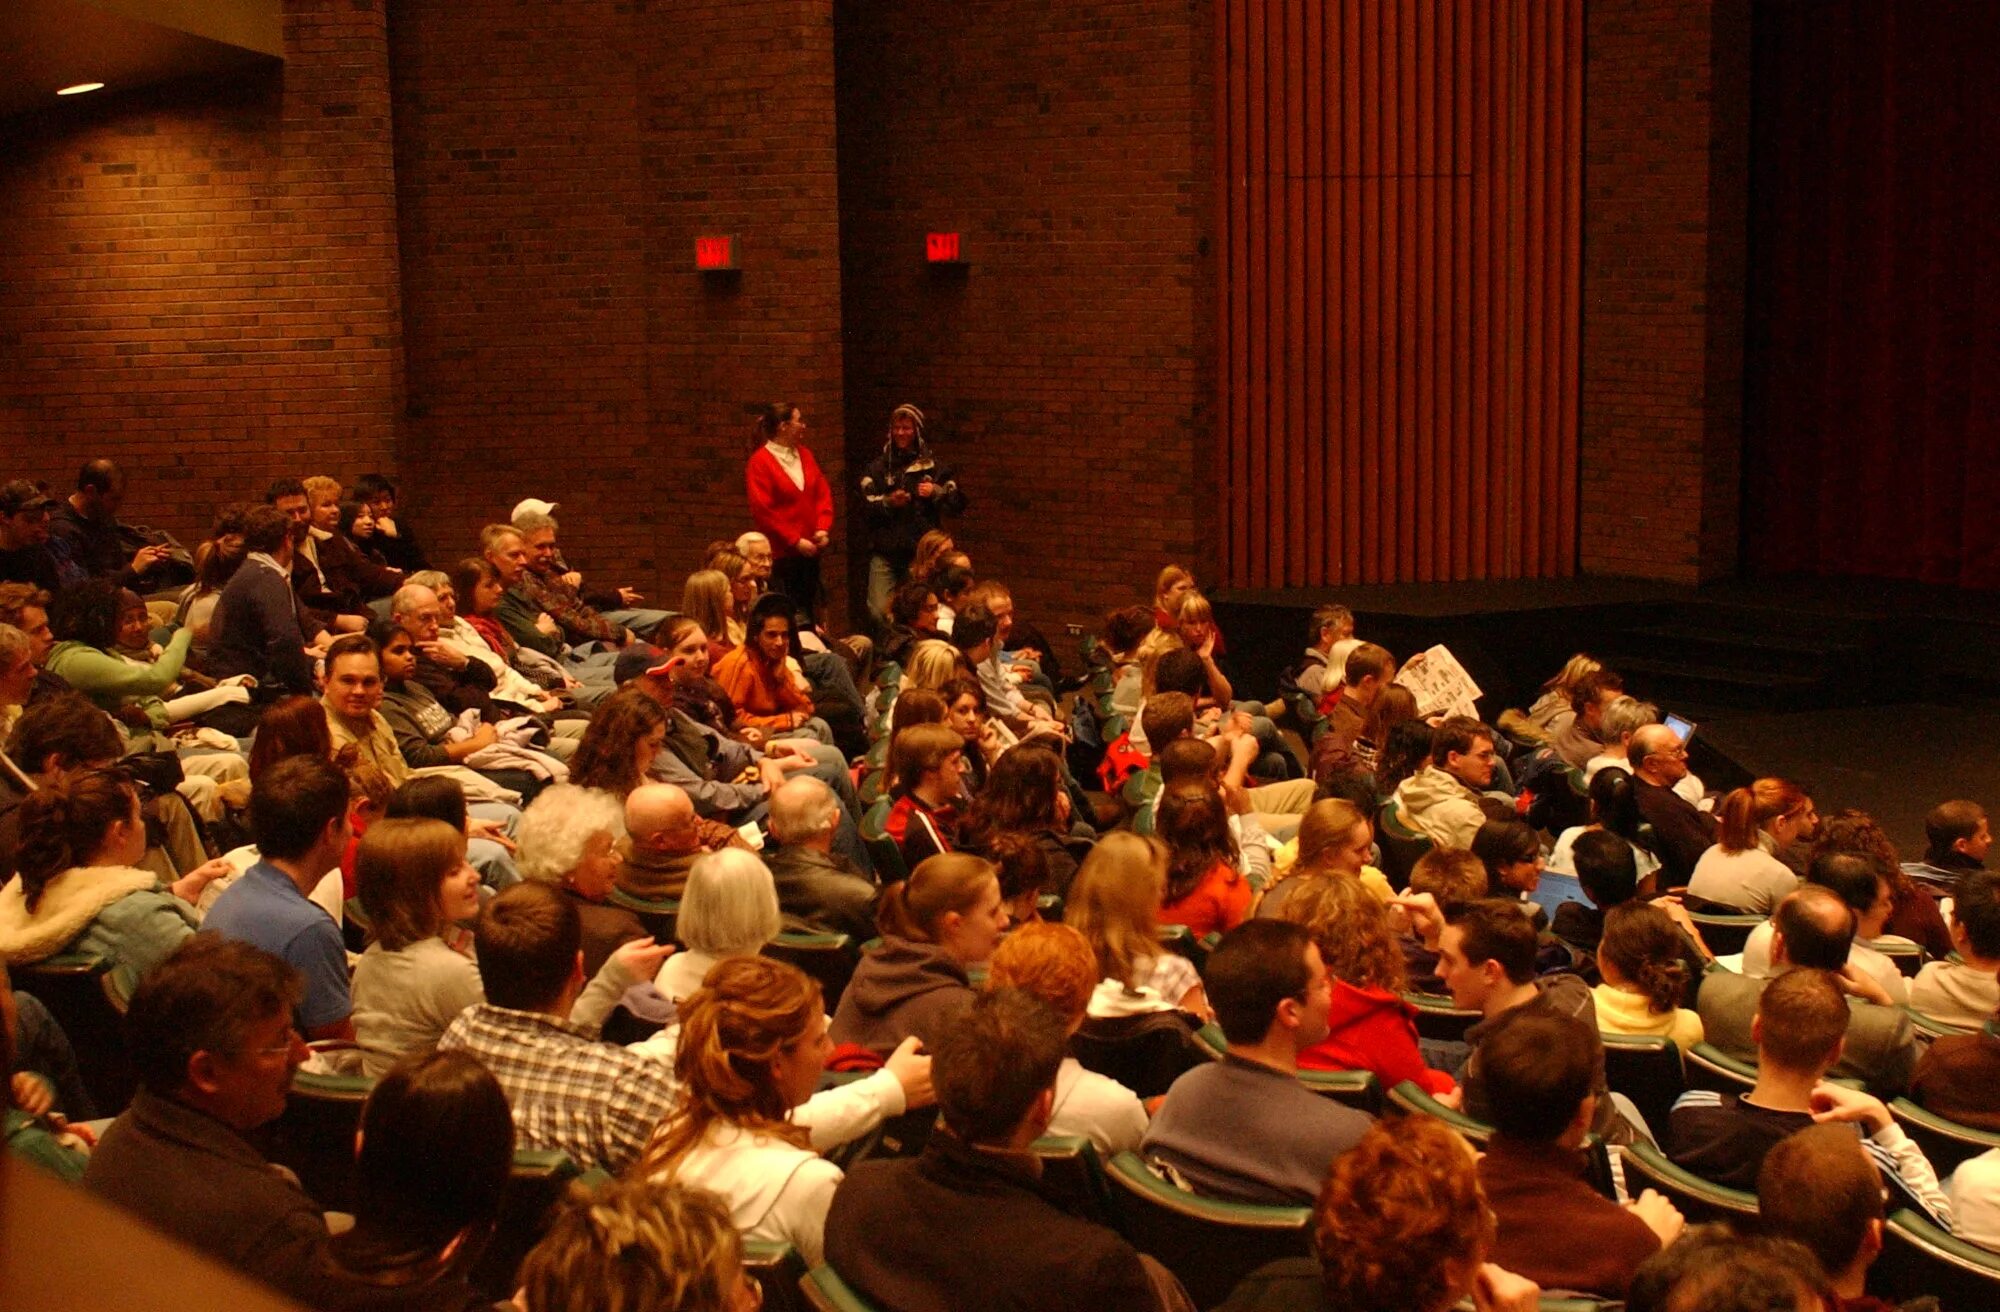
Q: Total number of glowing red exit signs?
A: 2